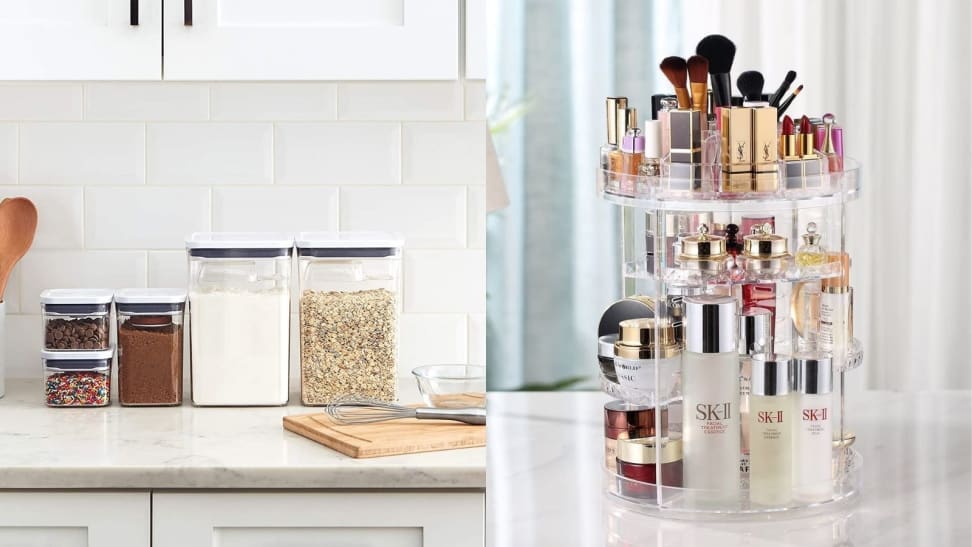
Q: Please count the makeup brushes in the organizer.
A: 6